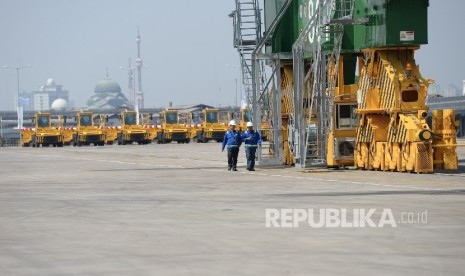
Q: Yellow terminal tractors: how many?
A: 6